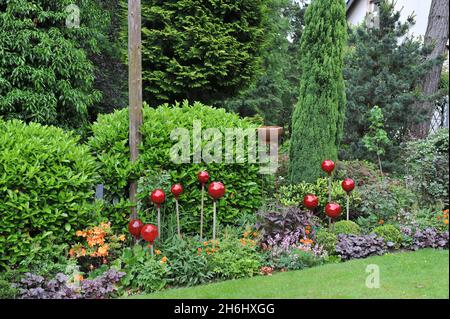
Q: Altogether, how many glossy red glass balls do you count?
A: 10